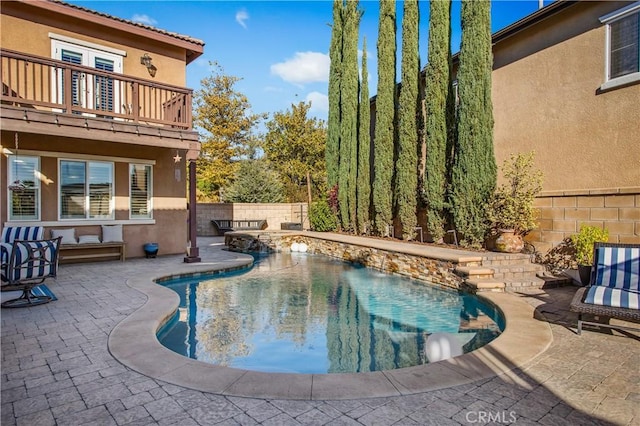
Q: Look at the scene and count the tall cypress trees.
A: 7